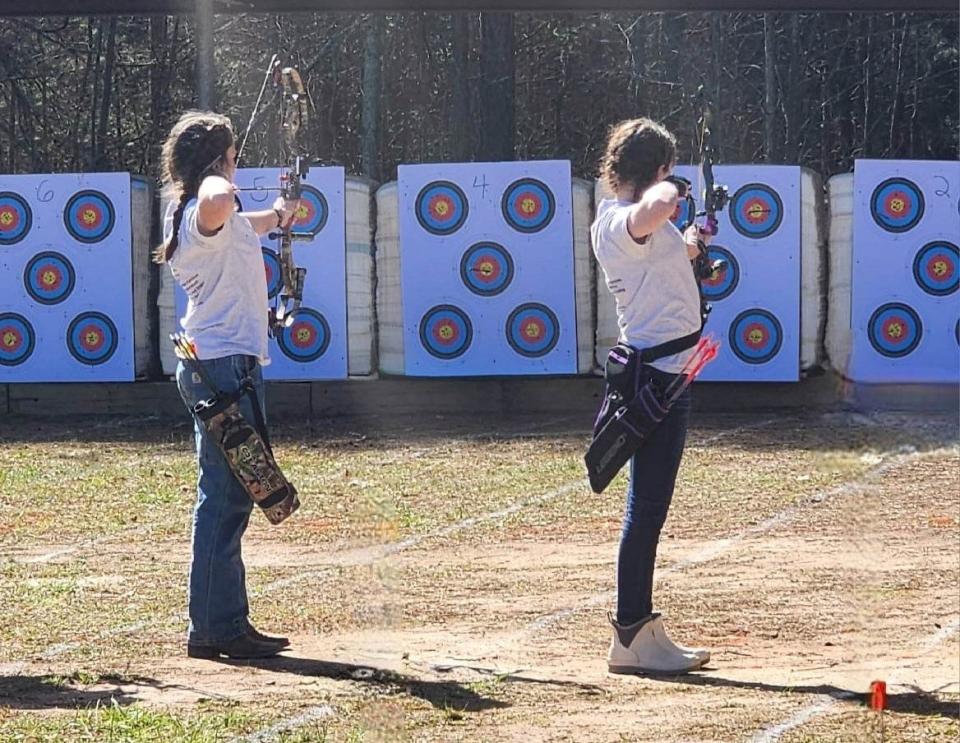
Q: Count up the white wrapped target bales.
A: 5